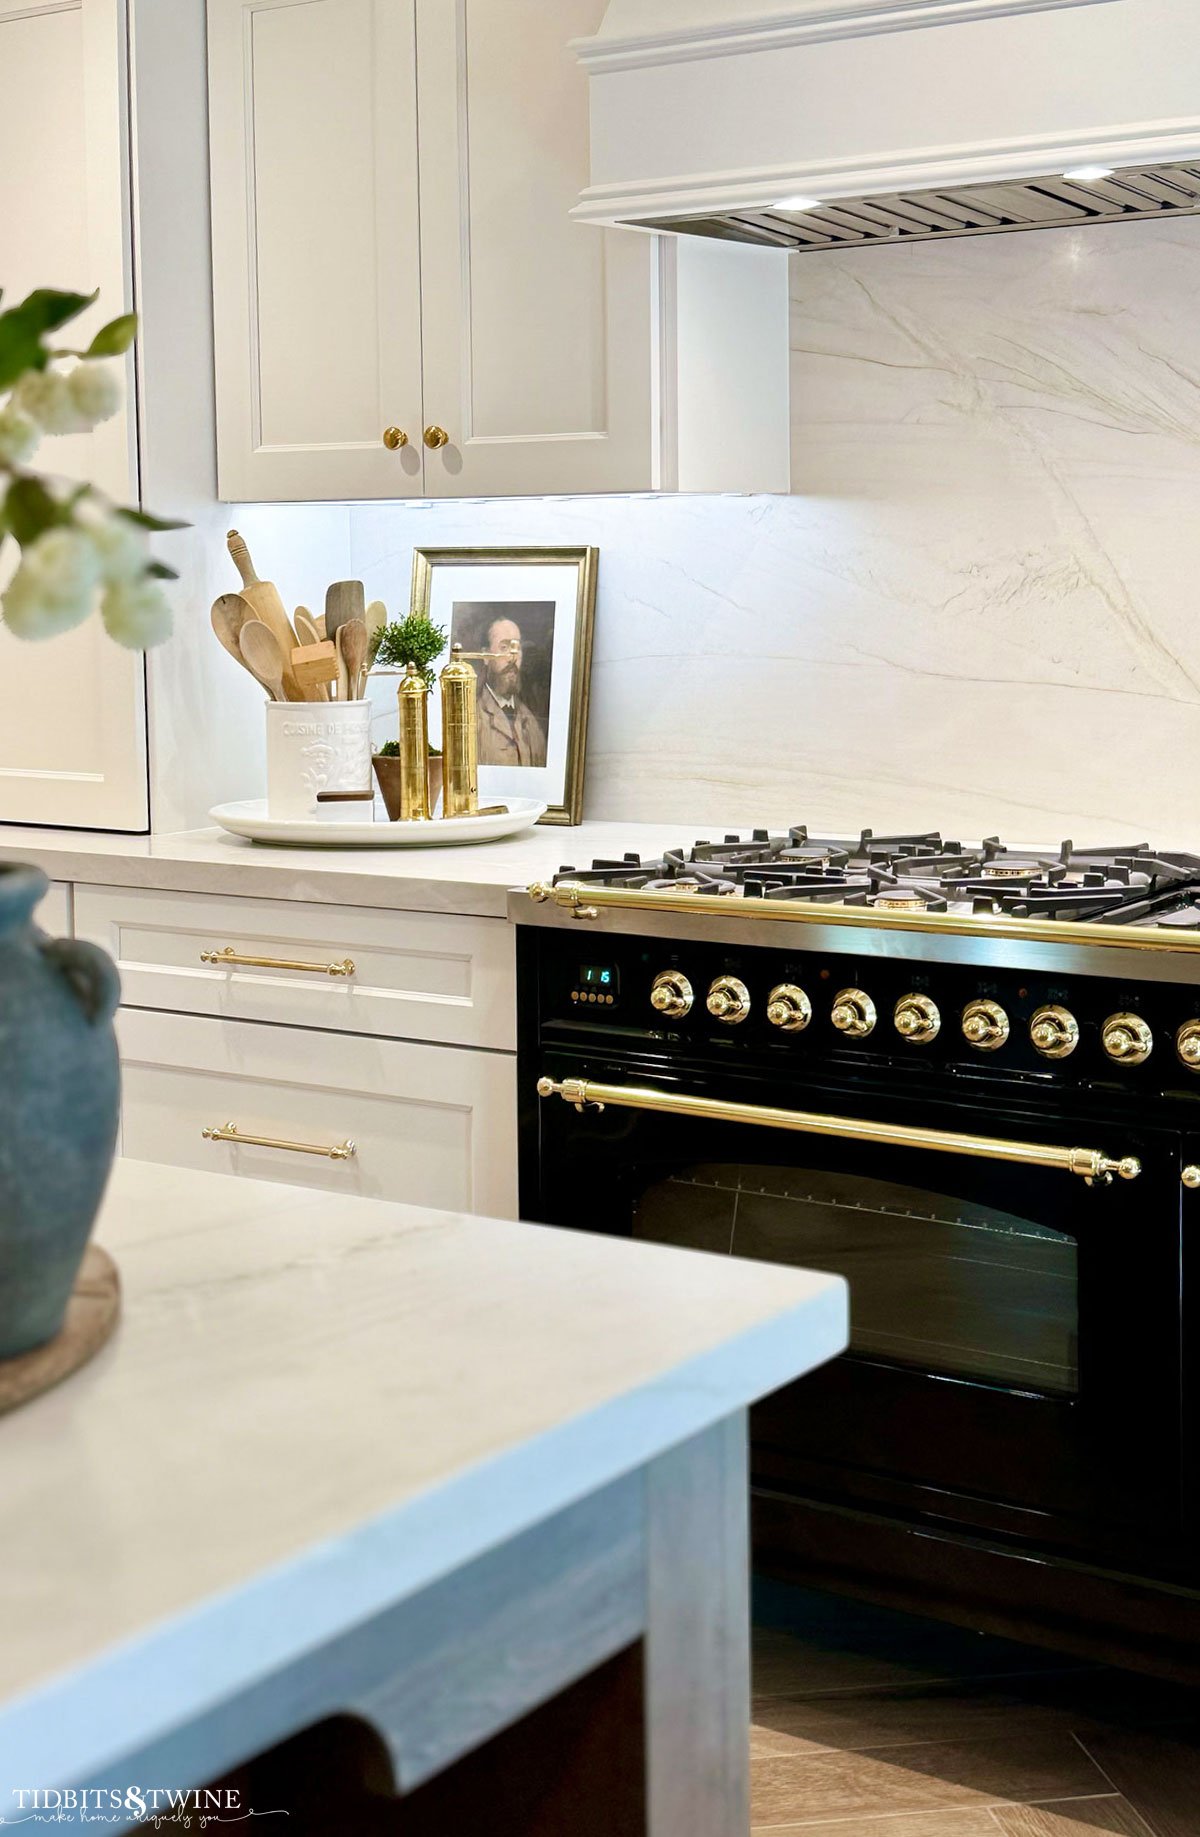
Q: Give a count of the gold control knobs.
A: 9